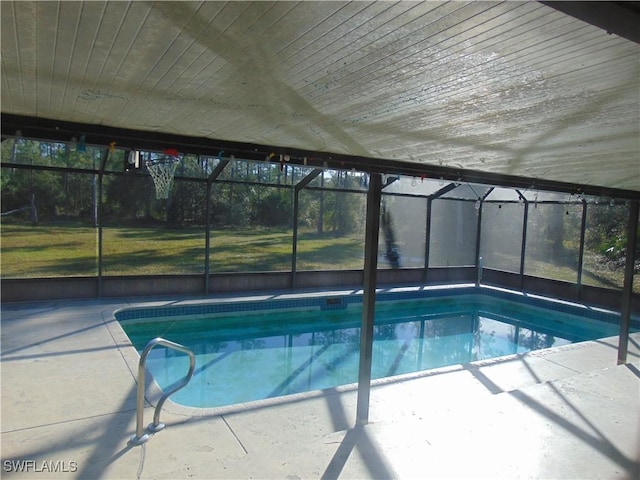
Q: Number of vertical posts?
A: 9